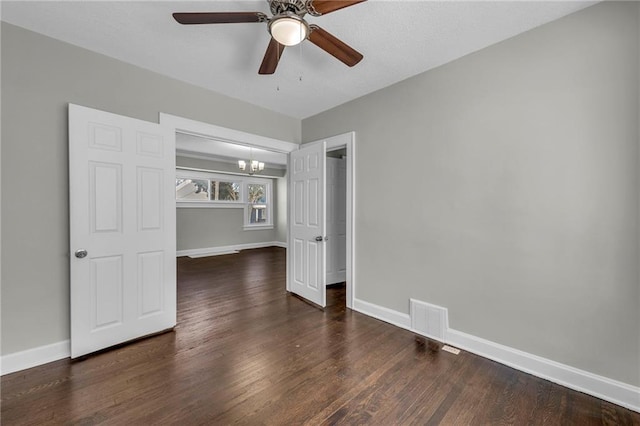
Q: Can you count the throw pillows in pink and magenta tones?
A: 0